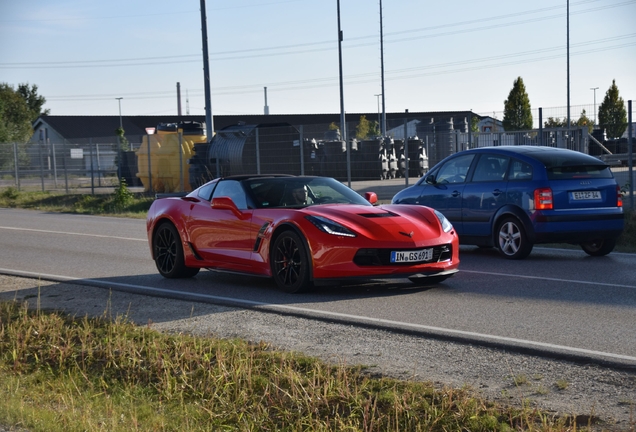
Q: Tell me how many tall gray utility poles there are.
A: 4